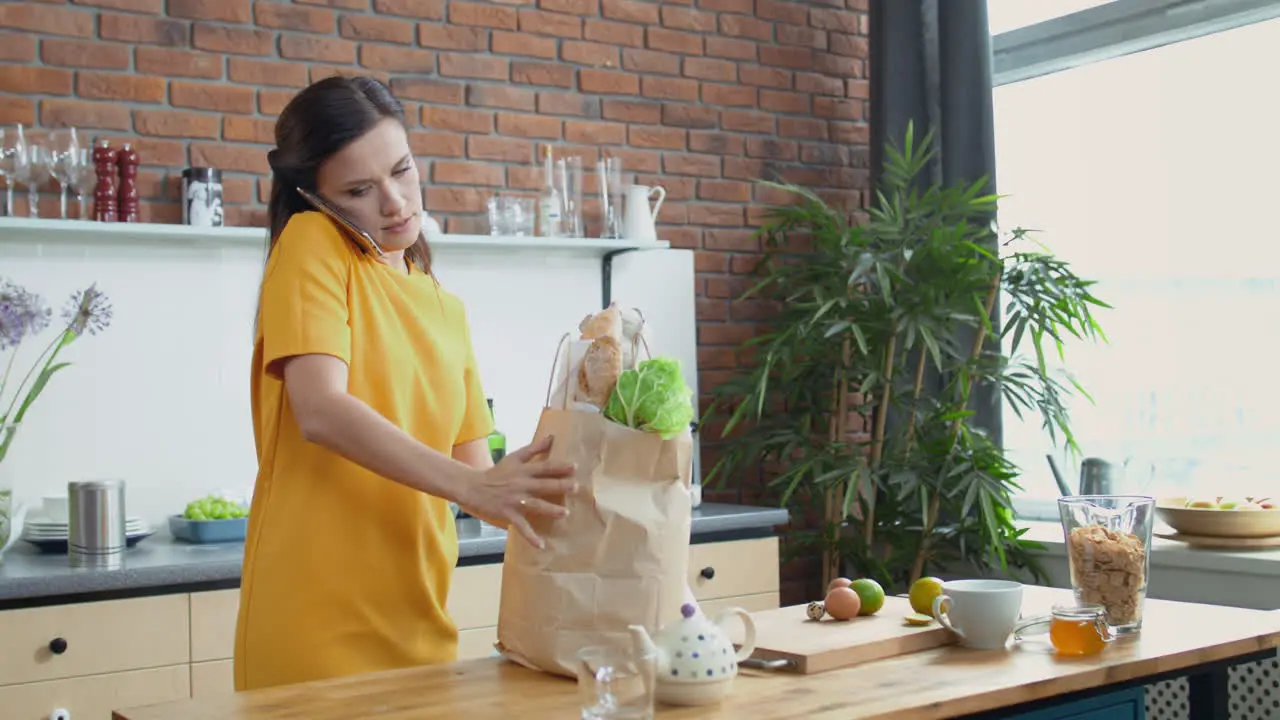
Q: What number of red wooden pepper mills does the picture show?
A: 2